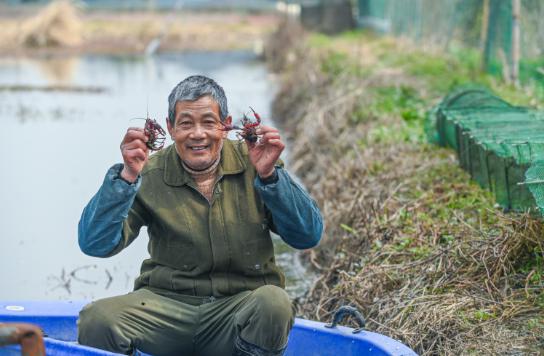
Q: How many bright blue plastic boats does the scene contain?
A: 1